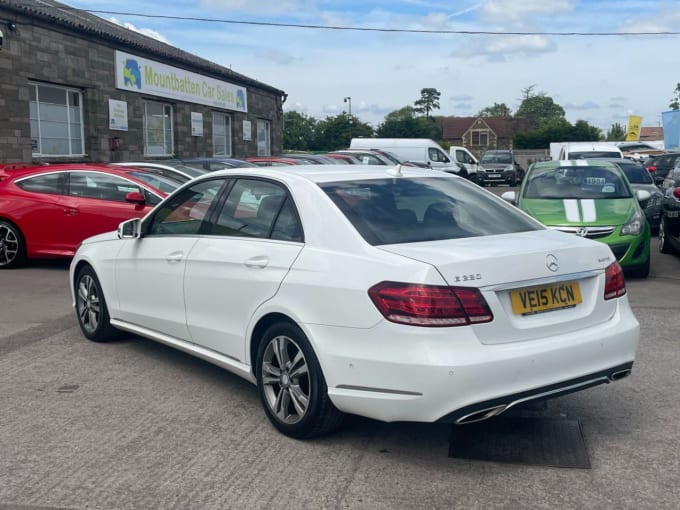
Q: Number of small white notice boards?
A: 3